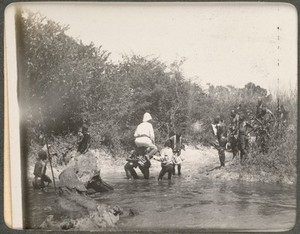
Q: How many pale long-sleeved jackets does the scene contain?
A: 1